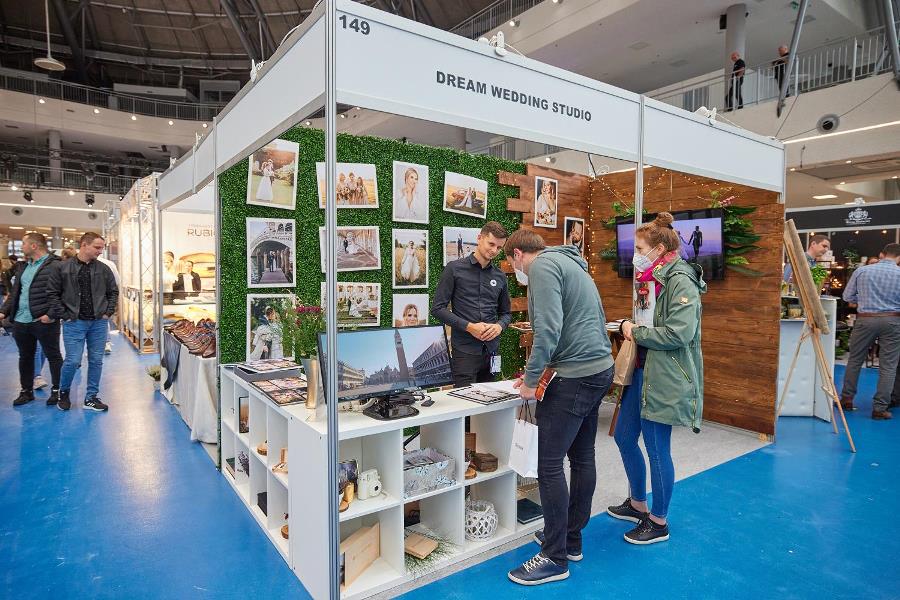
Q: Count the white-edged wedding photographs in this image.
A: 13